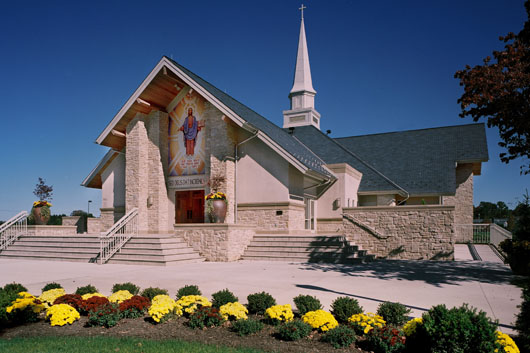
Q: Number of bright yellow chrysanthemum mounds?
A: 13